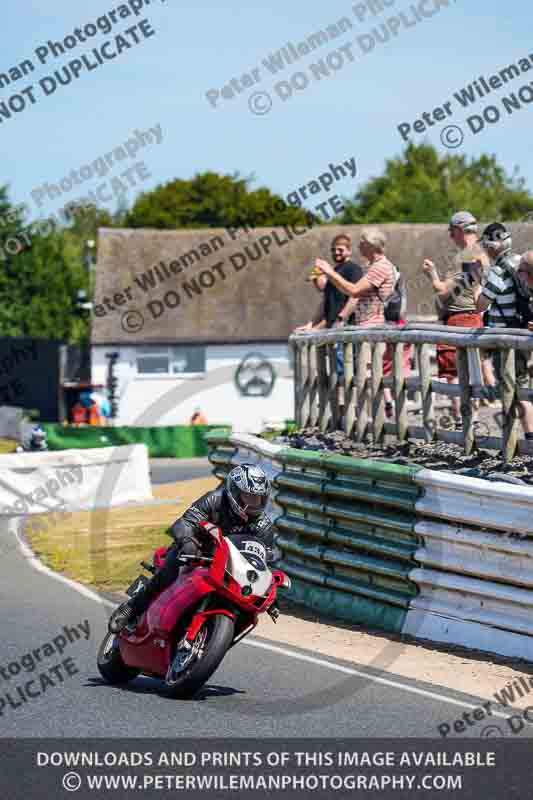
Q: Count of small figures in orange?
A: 3